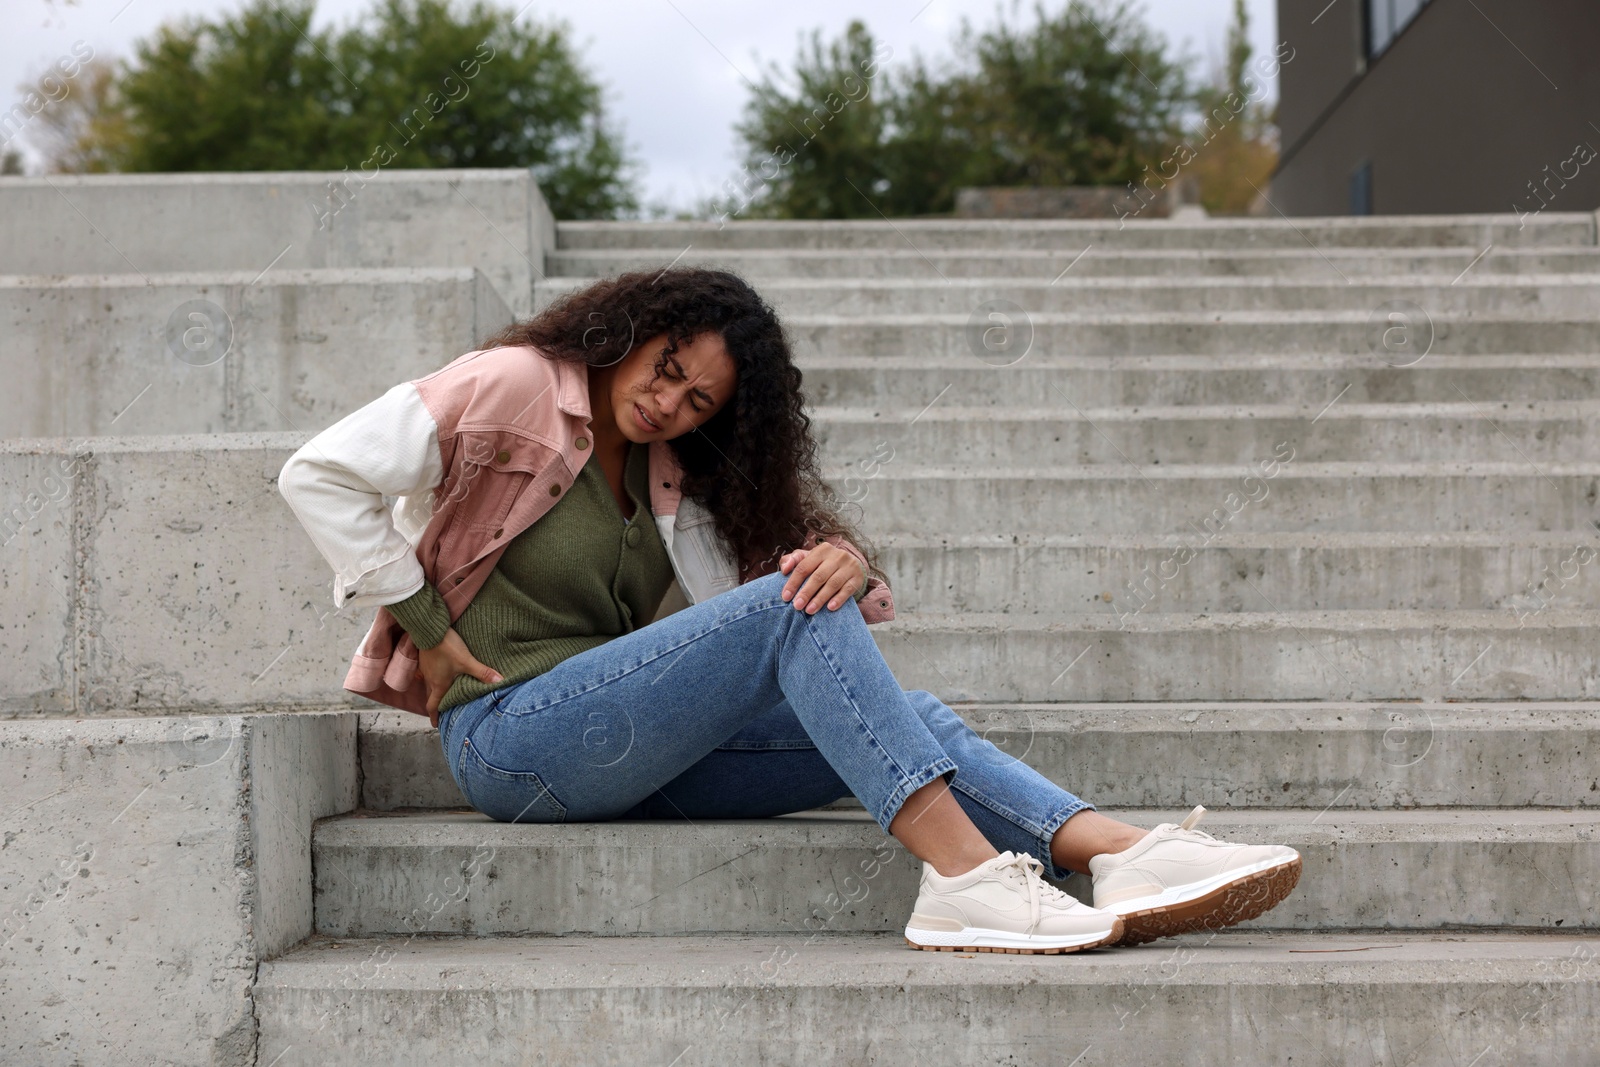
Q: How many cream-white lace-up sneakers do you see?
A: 2